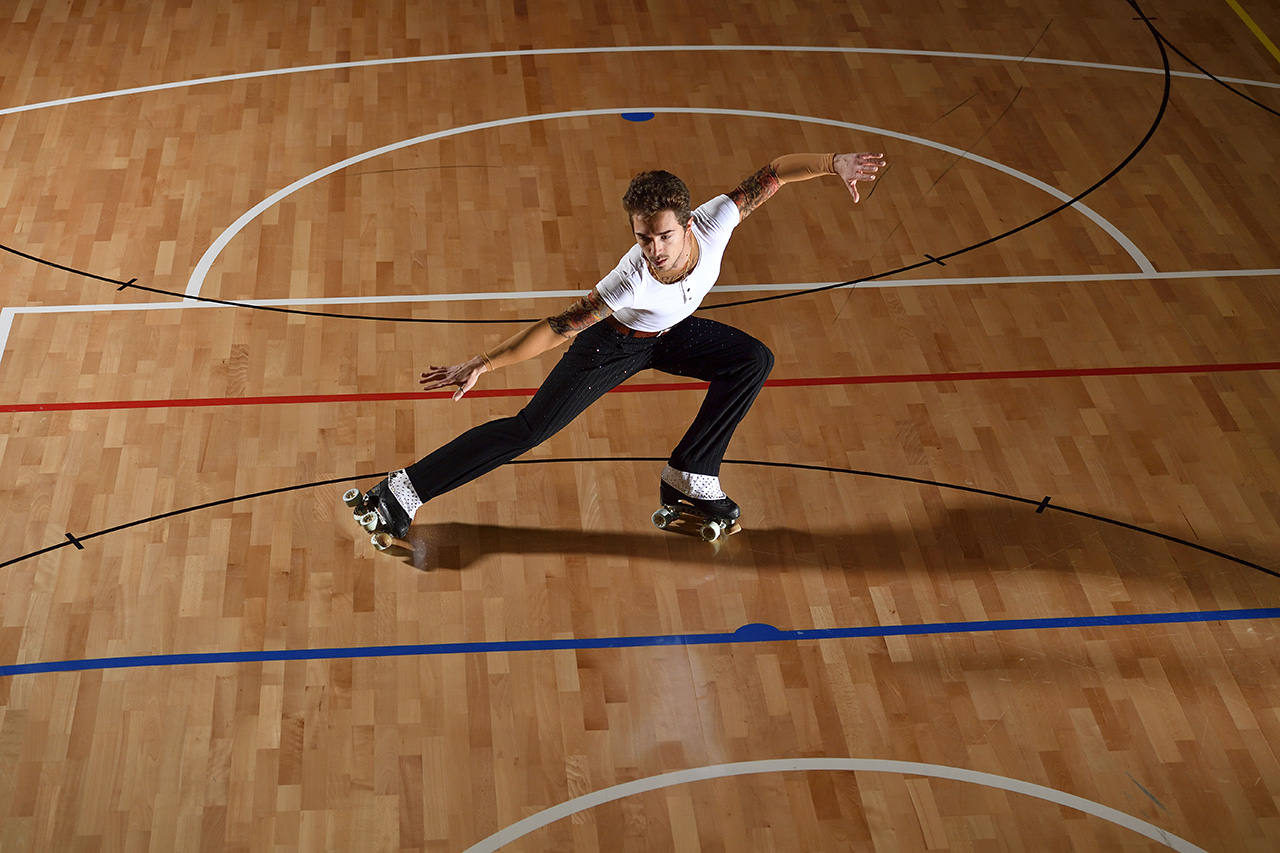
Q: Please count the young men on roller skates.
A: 1